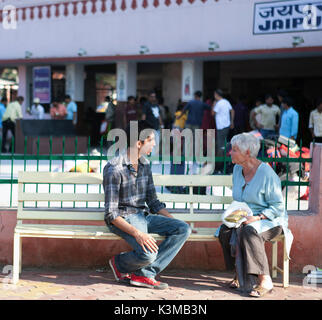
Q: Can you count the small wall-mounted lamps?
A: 5